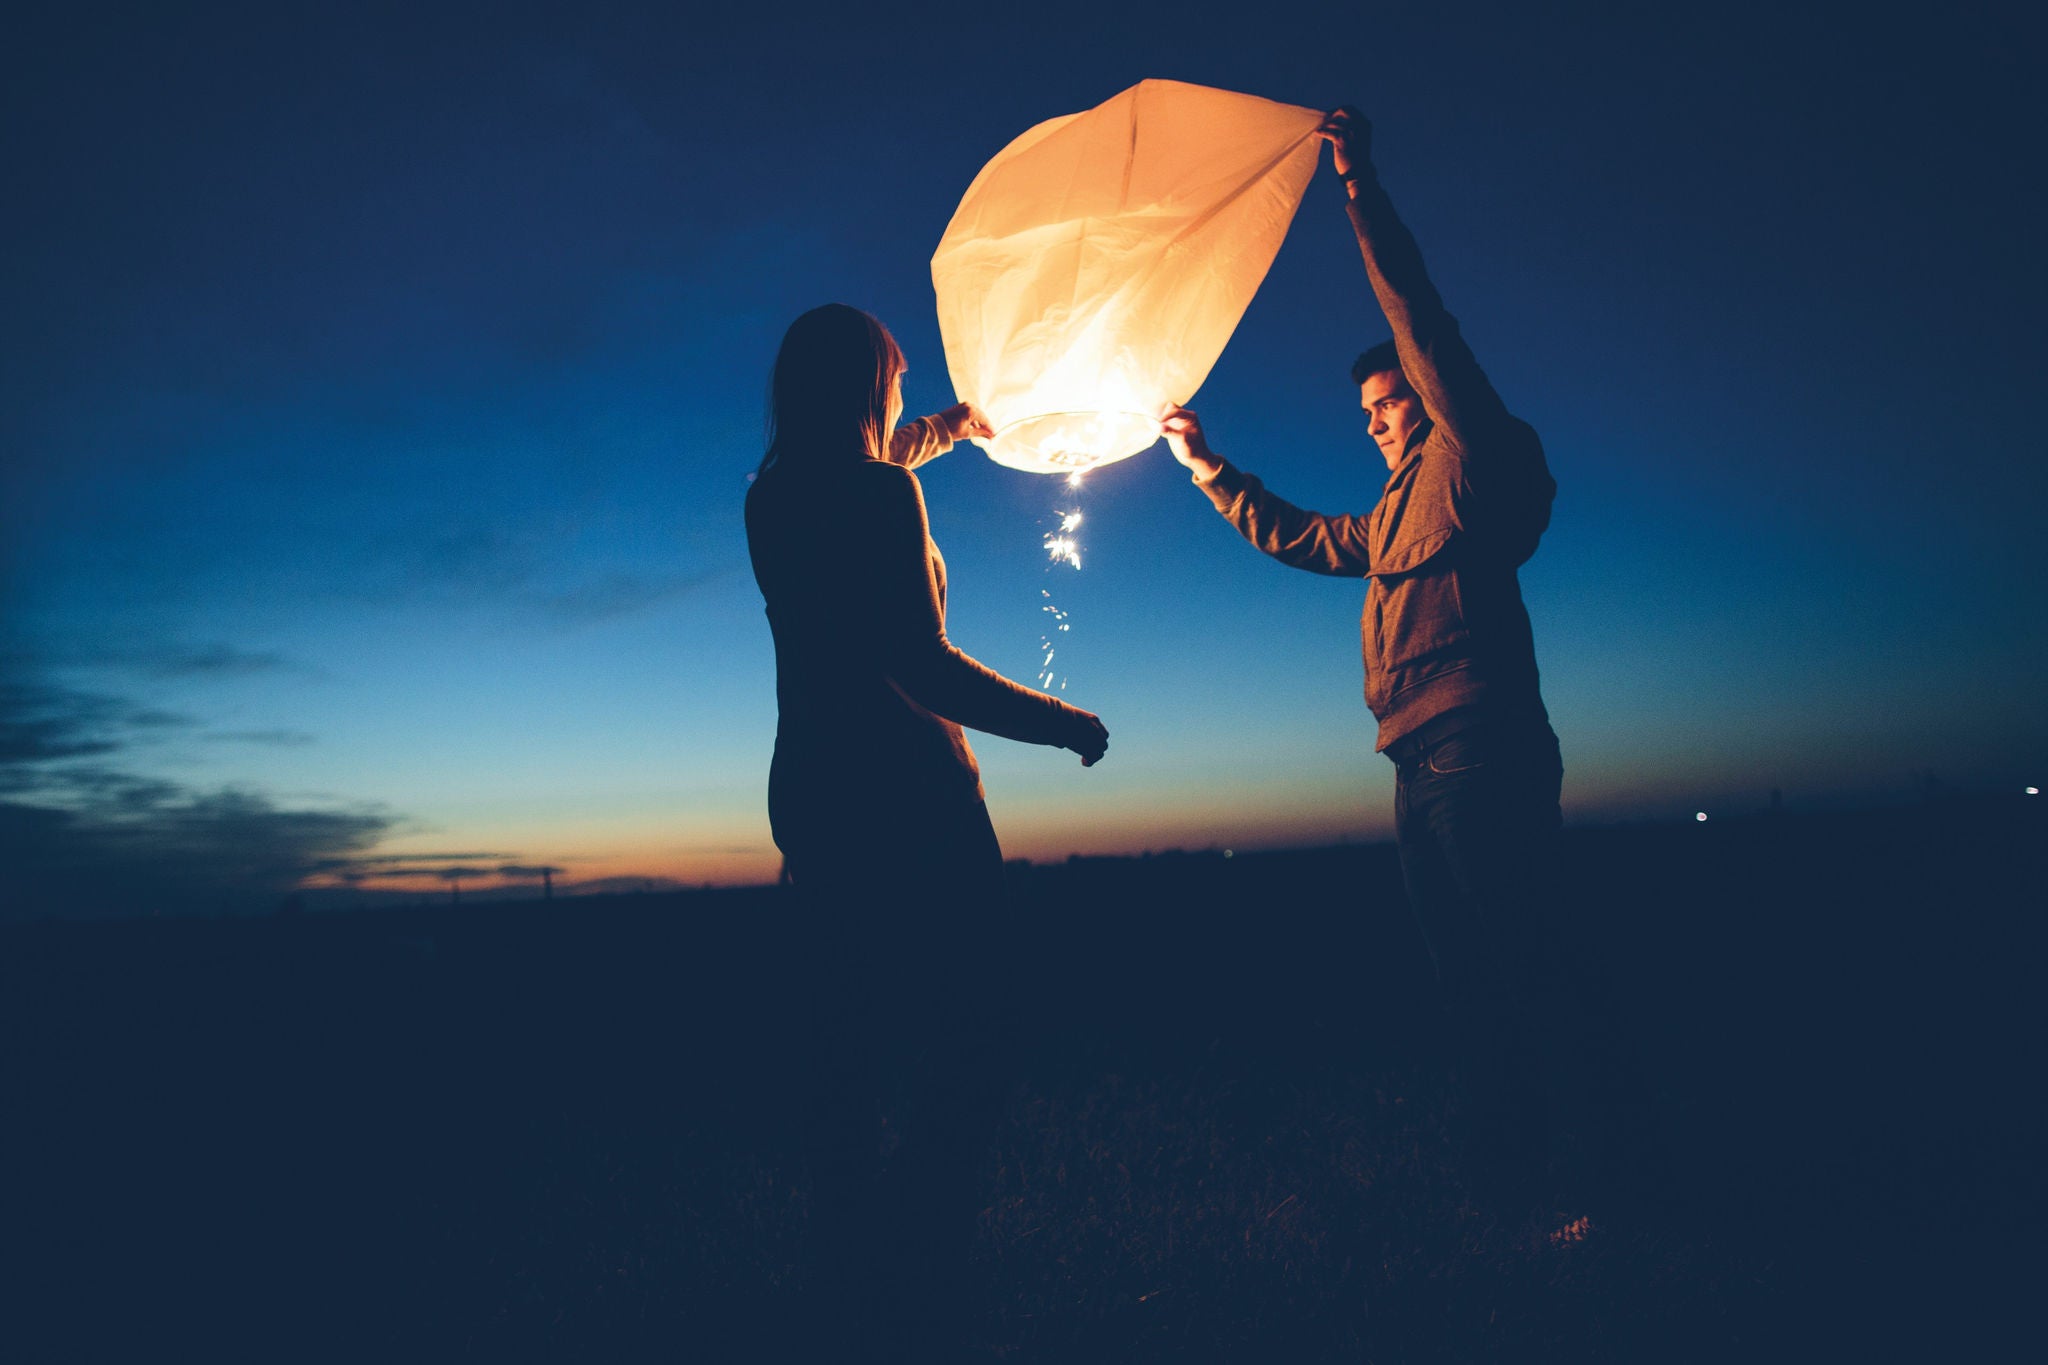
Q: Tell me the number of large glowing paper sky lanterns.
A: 1